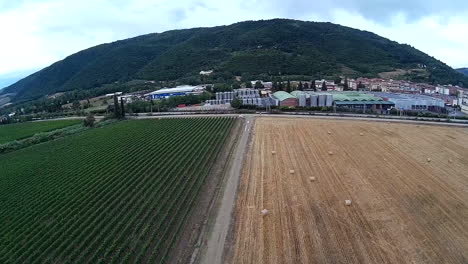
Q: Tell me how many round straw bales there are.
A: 10